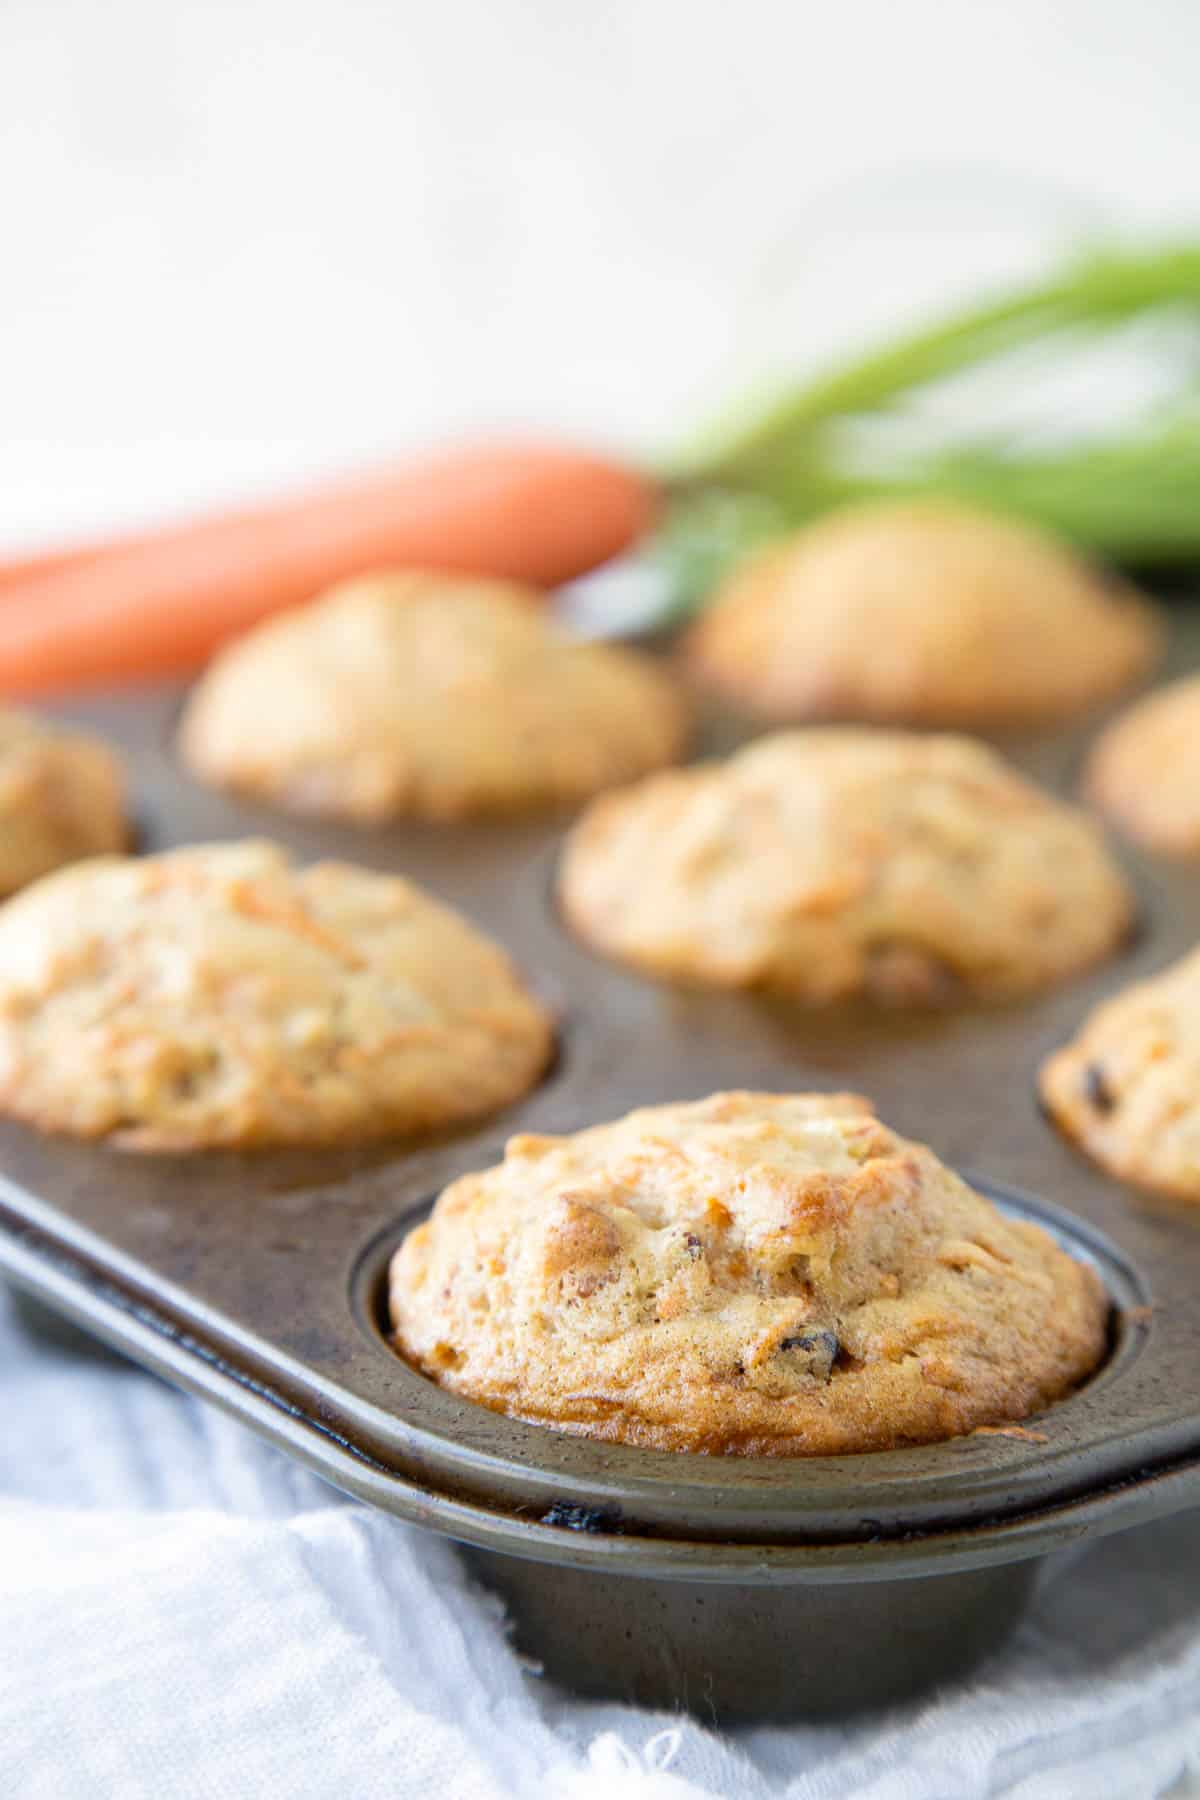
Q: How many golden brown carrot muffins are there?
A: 8